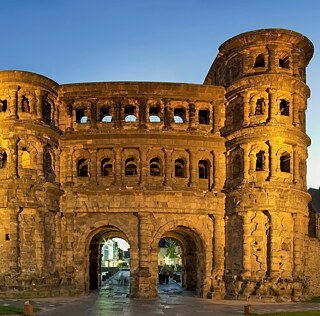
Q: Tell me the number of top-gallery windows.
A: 6